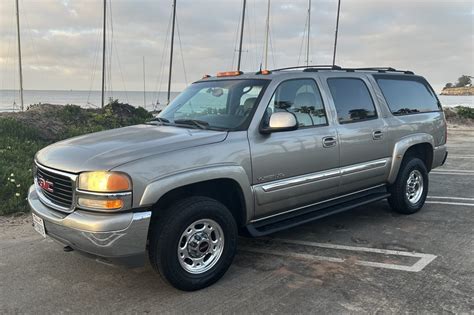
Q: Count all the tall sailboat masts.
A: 7